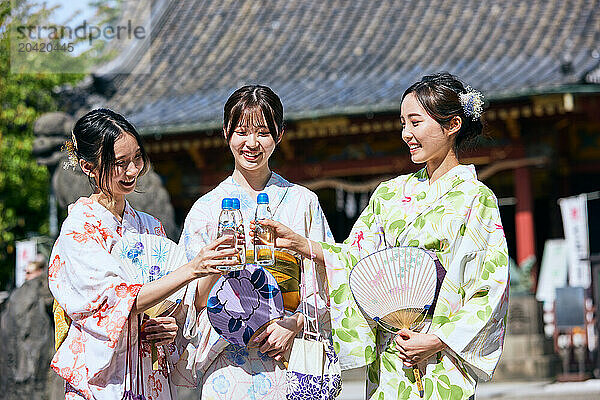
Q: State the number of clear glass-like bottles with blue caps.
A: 3